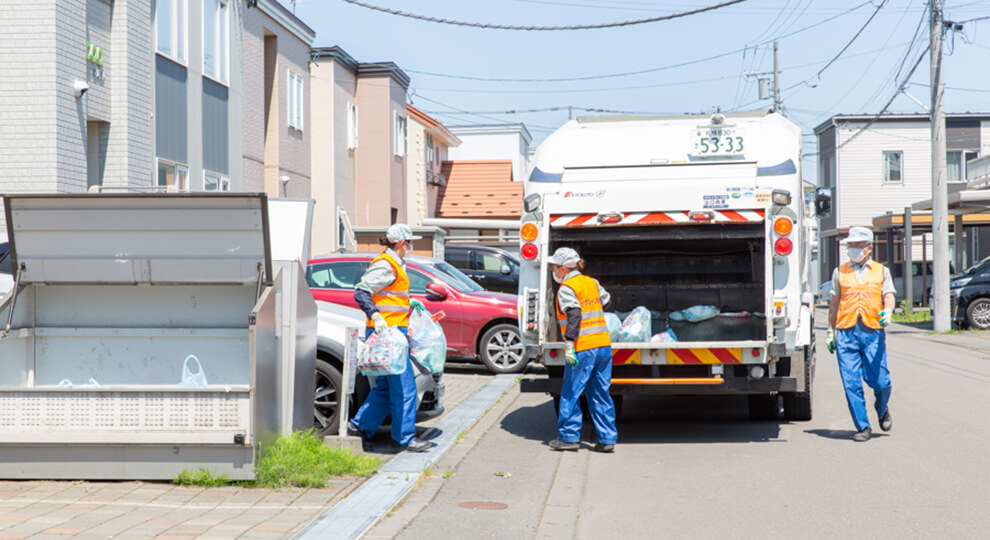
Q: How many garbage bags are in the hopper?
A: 4